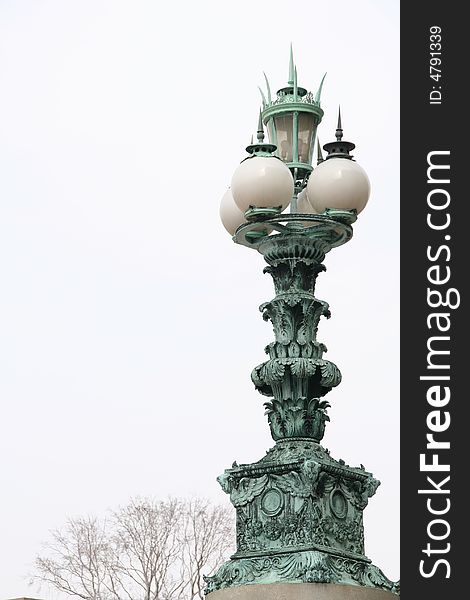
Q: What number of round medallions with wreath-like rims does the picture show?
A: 2